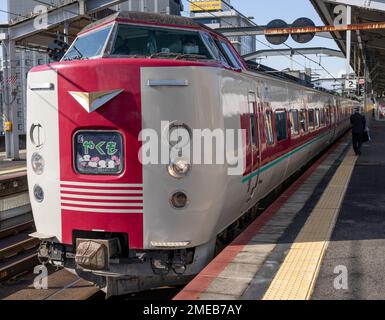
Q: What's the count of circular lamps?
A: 4